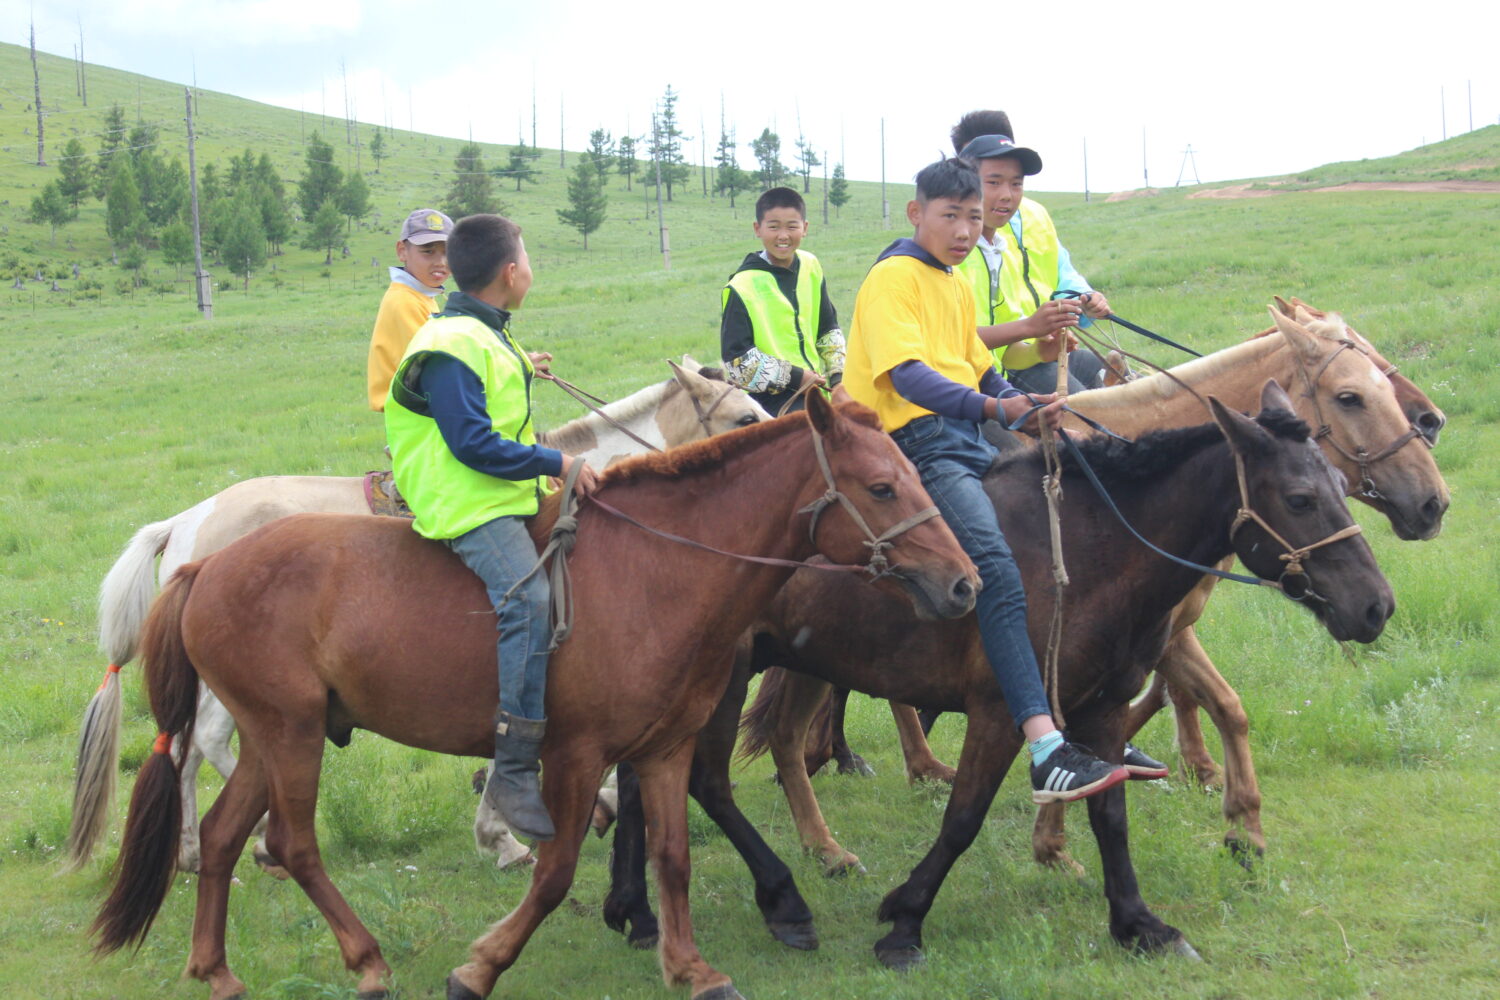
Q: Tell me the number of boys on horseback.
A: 6